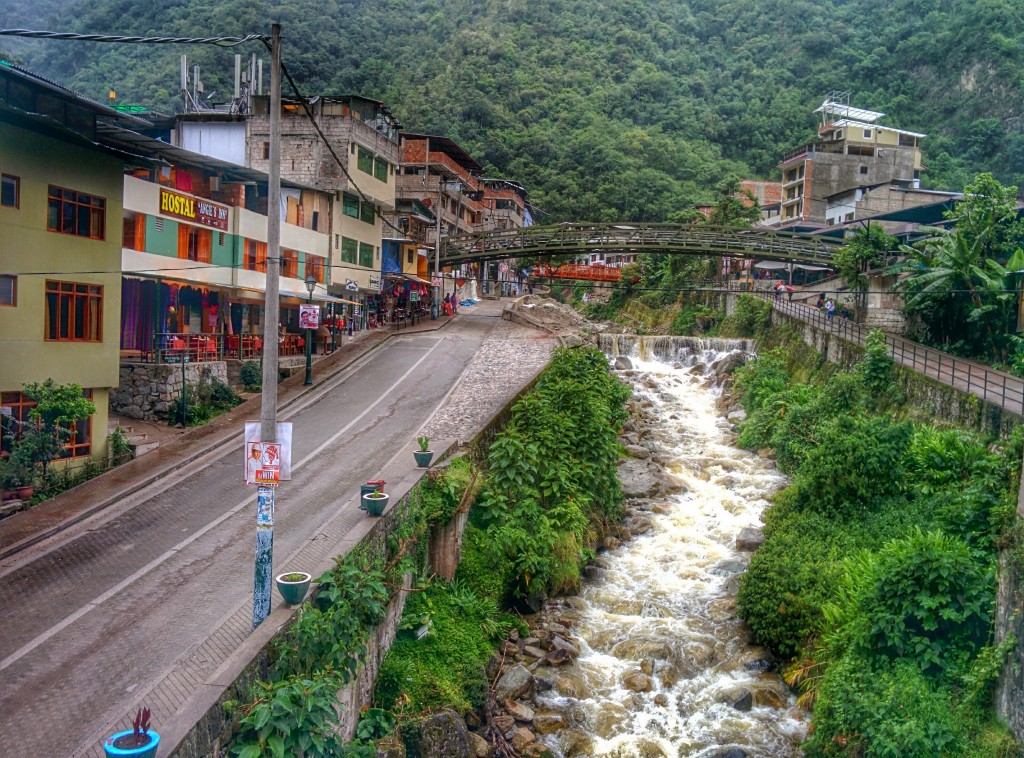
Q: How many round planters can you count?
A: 4